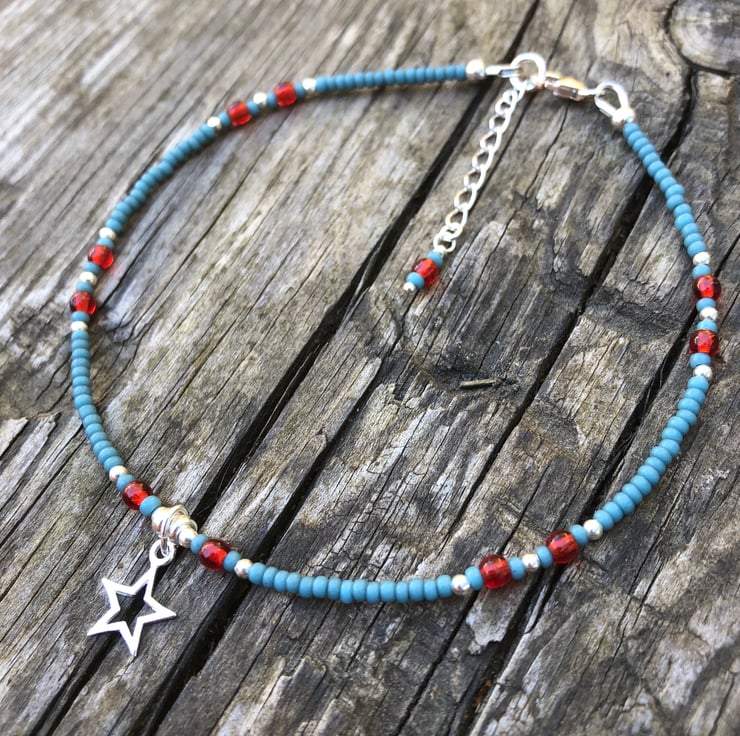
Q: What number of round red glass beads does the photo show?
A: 11